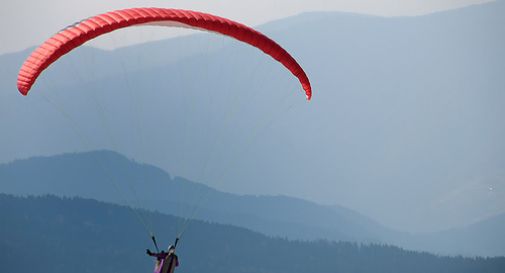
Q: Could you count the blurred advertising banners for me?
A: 0